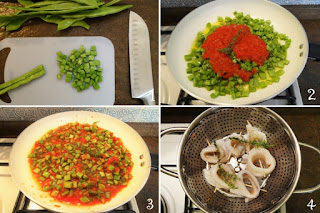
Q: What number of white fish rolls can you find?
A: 6